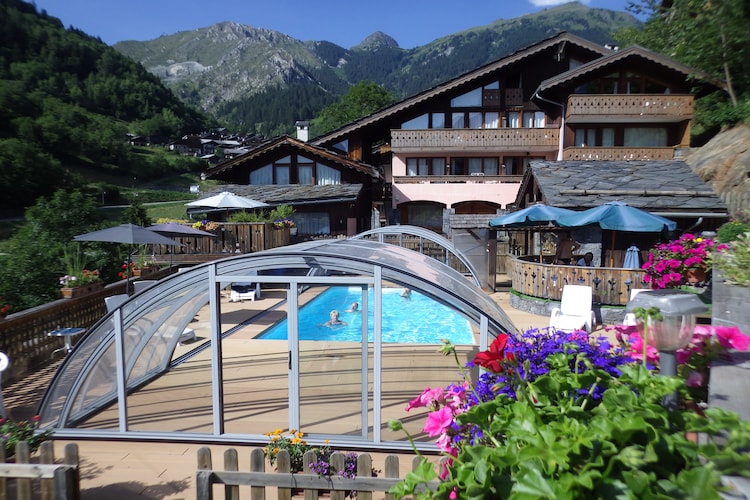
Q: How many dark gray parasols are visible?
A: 2